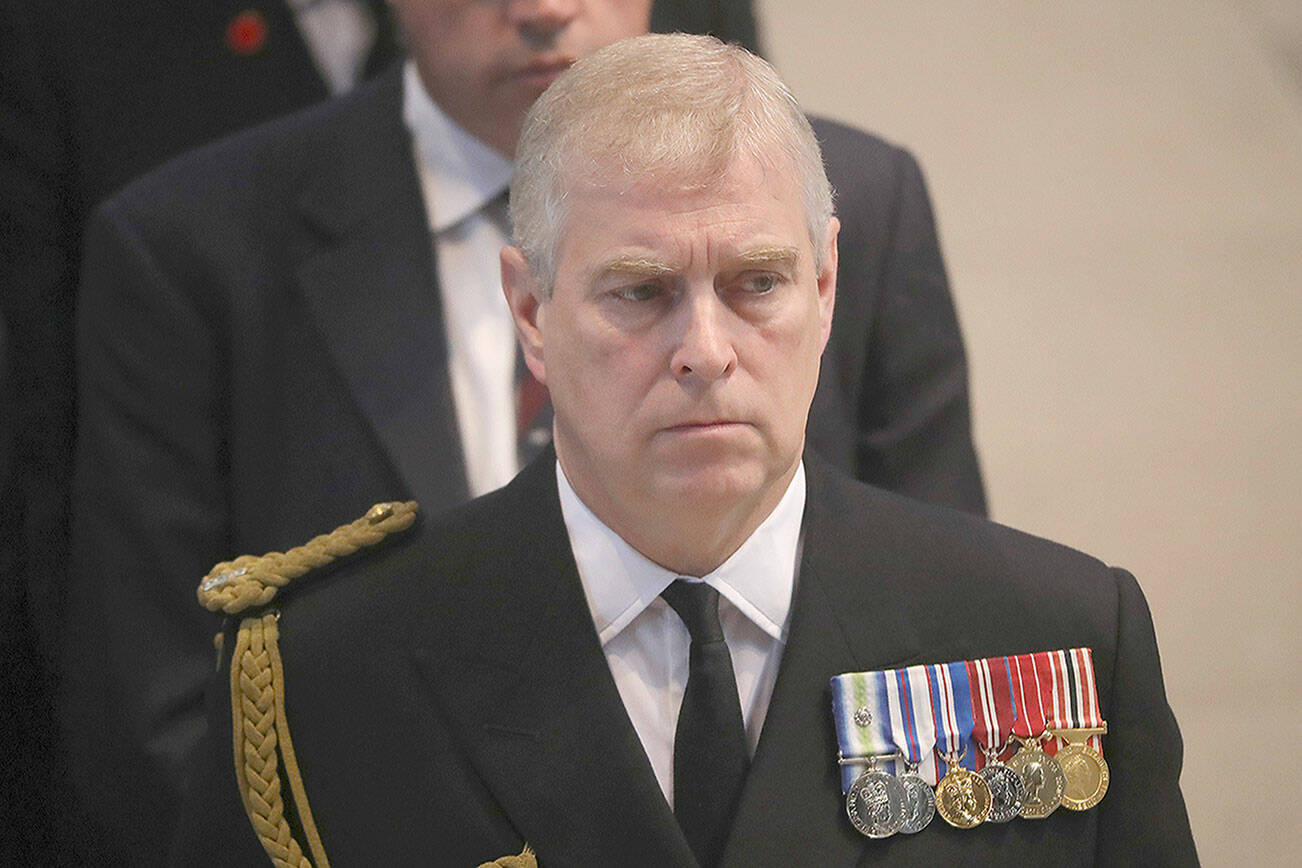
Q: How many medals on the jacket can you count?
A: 6